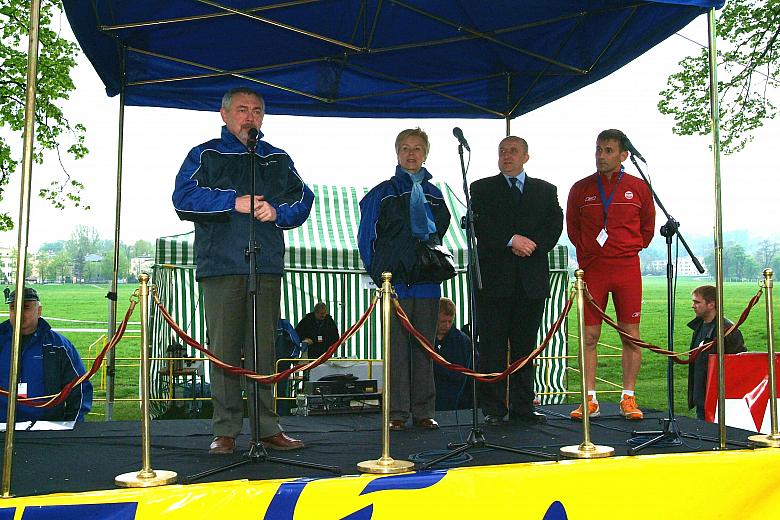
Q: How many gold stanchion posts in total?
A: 4